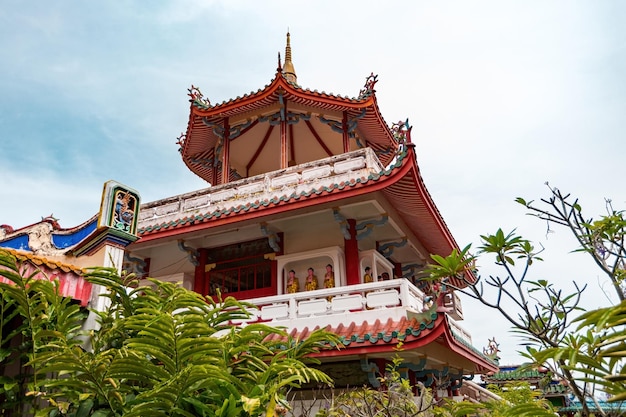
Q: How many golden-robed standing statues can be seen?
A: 4